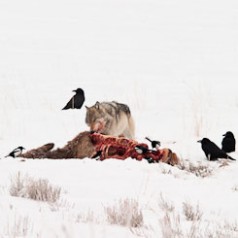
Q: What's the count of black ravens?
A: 3